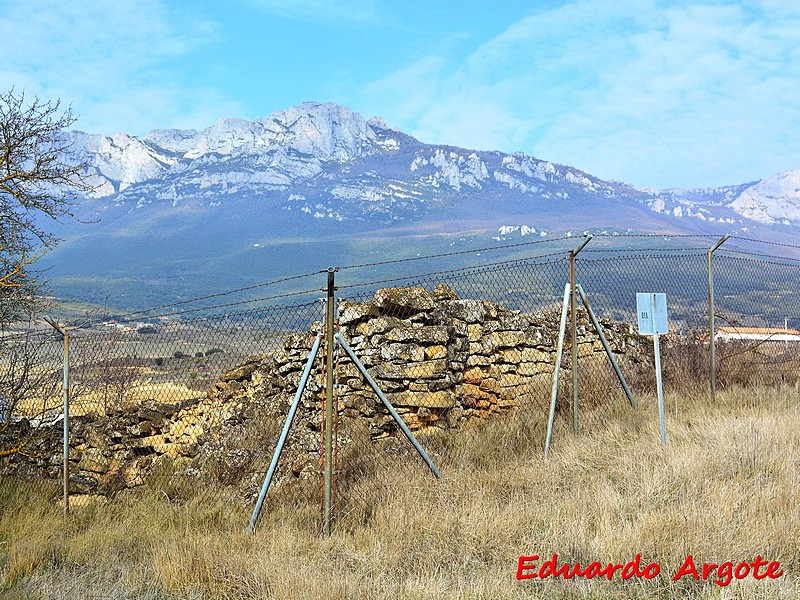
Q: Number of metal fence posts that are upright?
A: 4